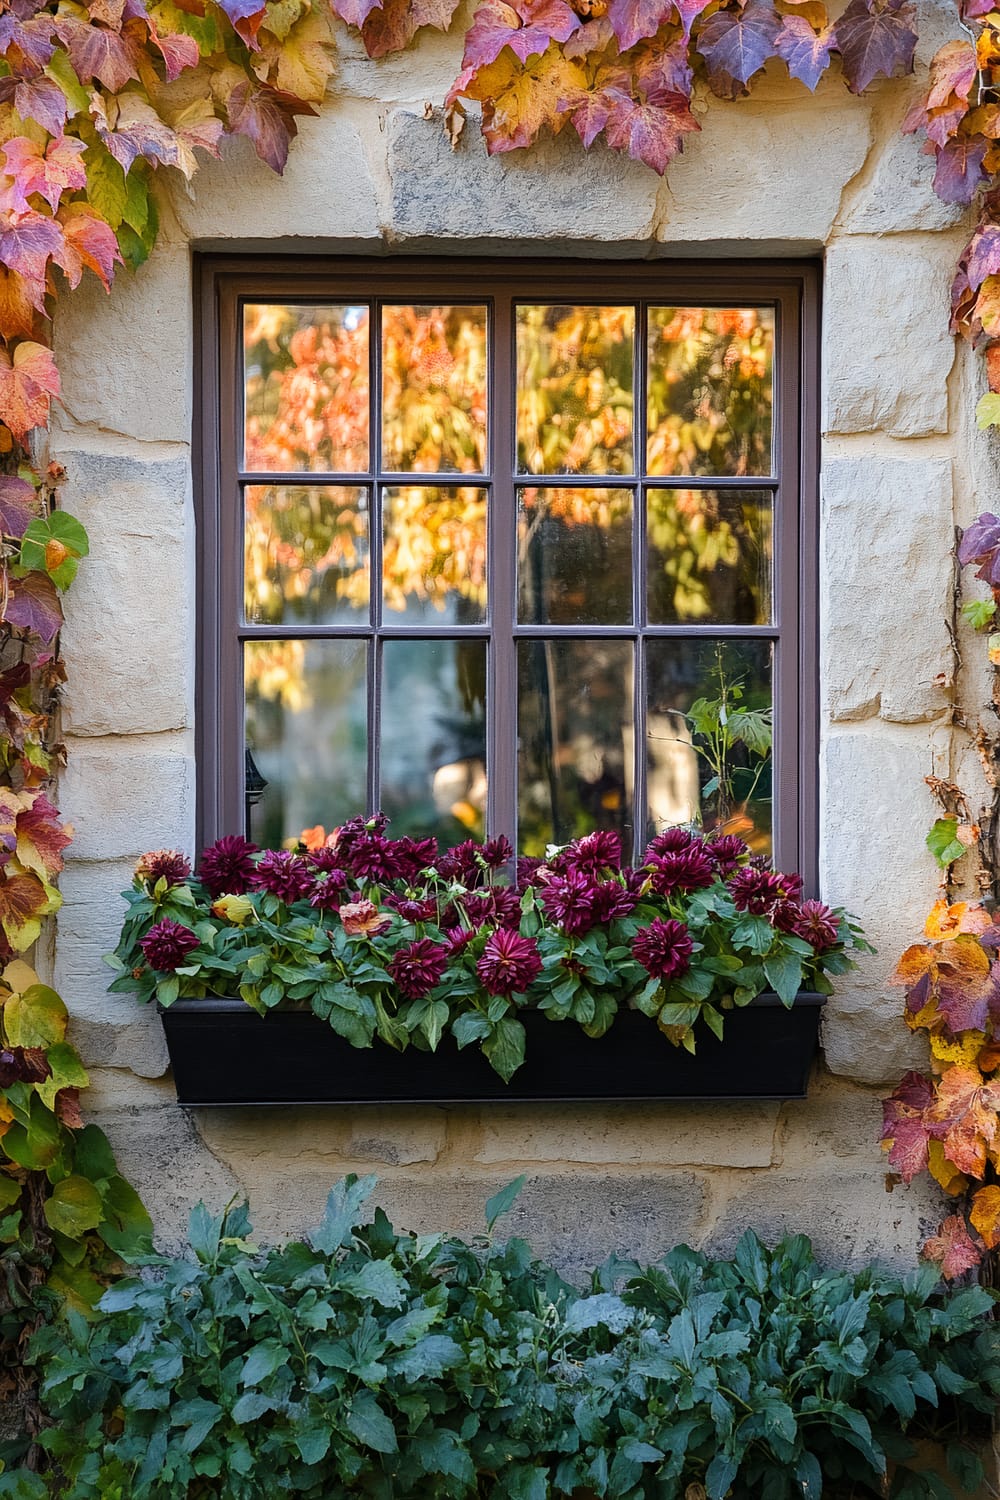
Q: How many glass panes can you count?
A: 12